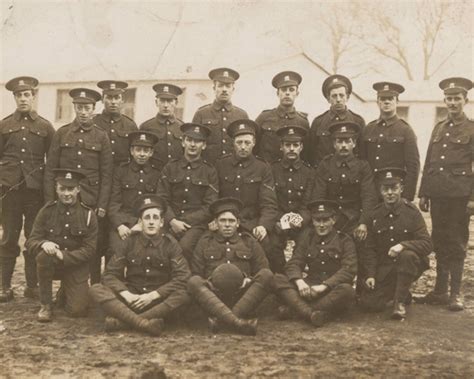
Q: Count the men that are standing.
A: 9